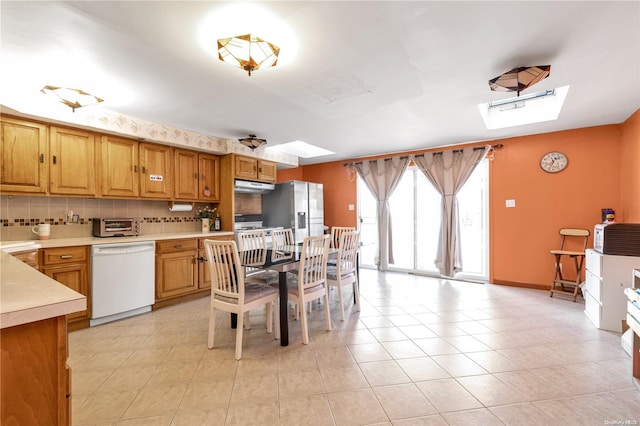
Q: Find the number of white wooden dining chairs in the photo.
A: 6